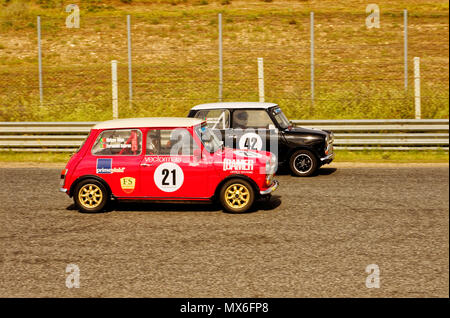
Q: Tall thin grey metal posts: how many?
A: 5